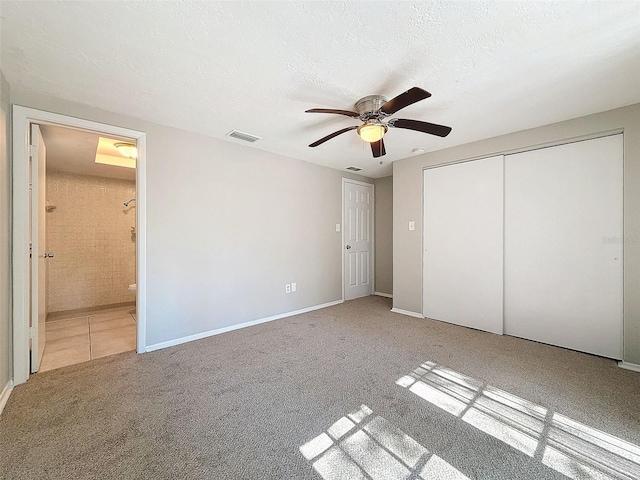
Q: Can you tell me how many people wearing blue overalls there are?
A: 0